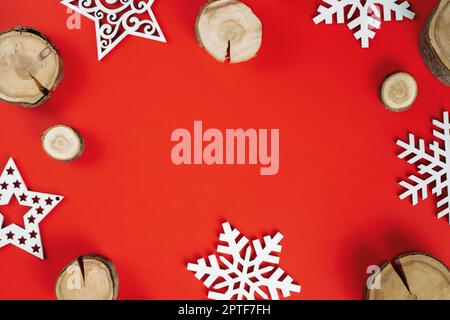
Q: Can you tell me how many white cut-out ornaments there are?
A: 5